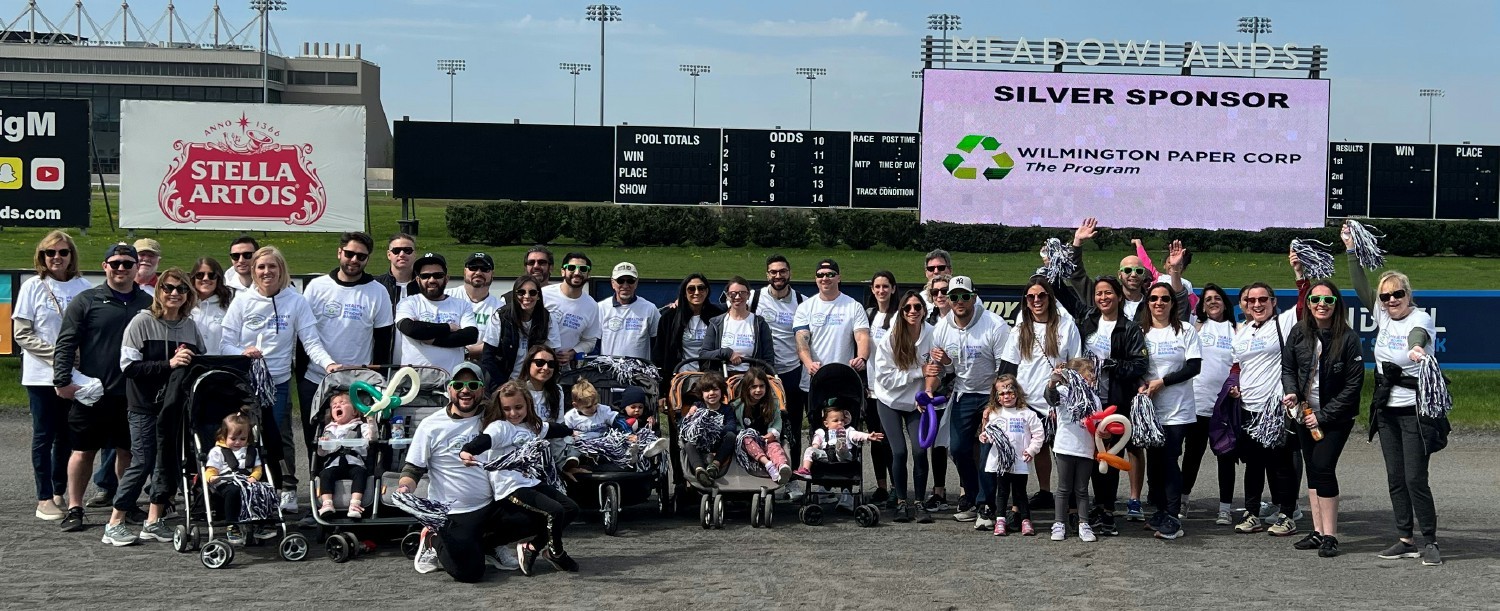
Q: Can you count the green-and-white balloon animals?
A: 1